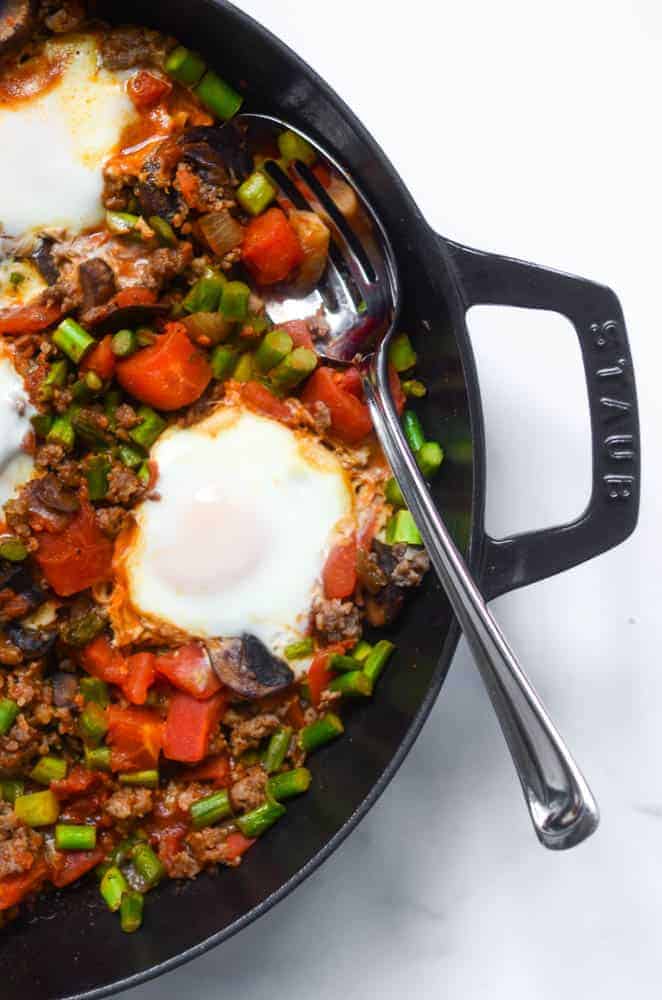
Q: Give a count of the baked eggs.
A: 3